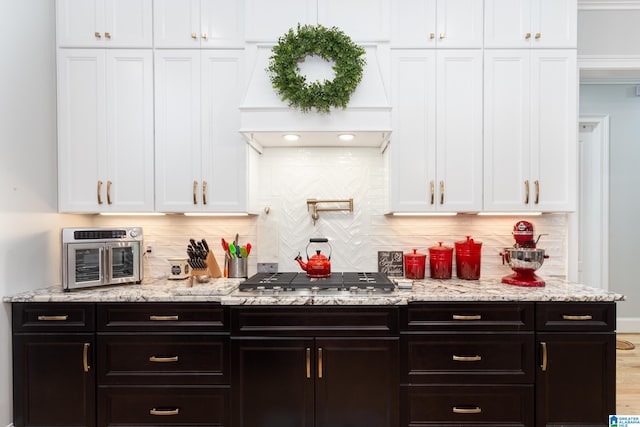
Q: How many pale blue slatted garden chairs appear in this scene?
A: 0